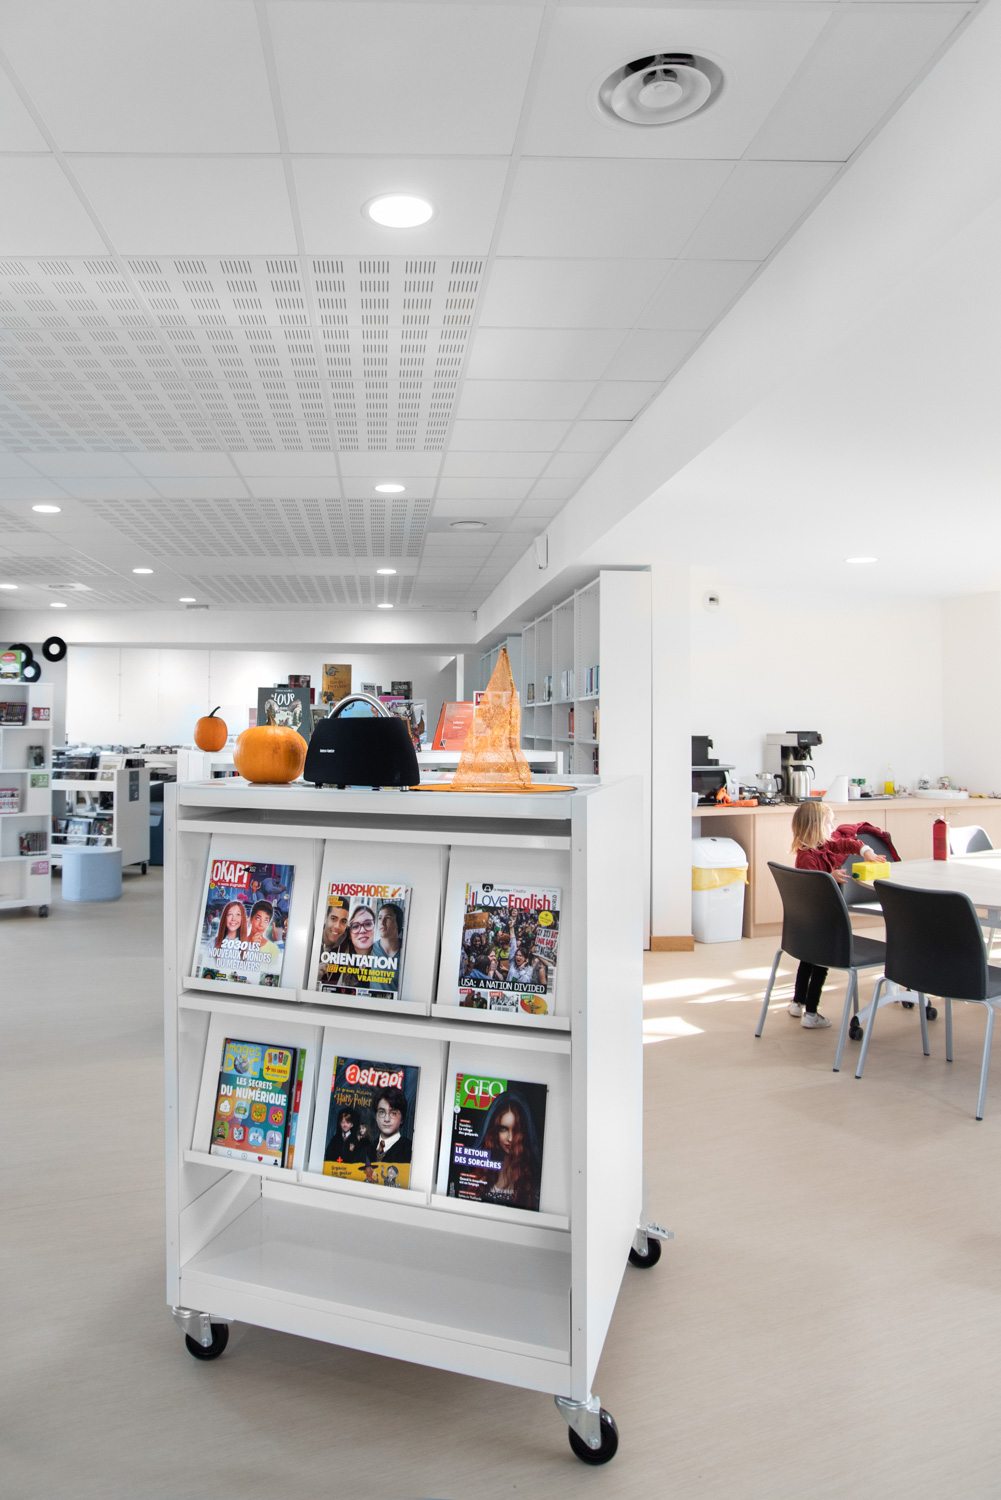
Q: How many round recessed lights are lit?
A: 10